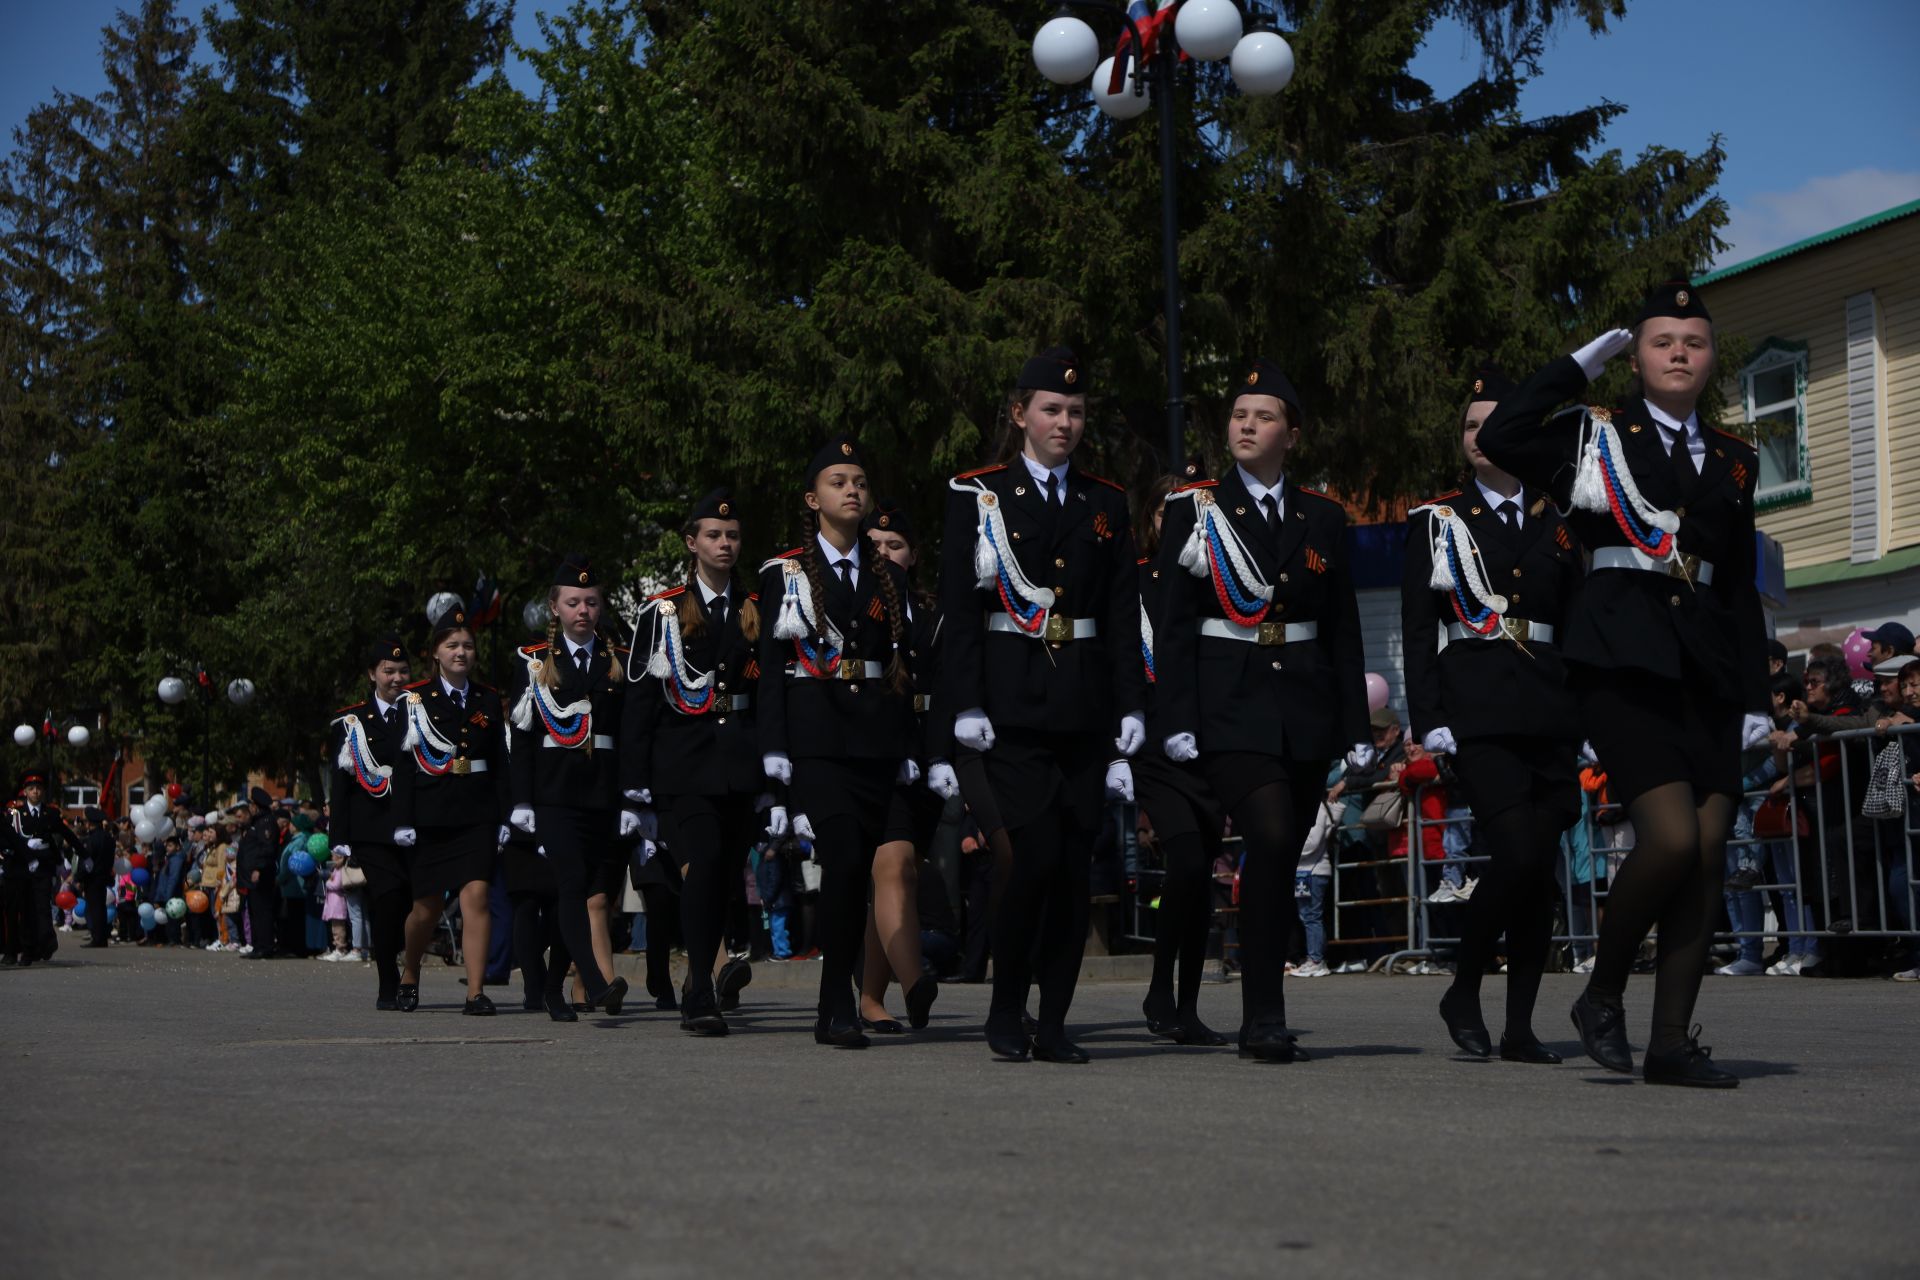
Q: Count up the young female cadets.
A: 11